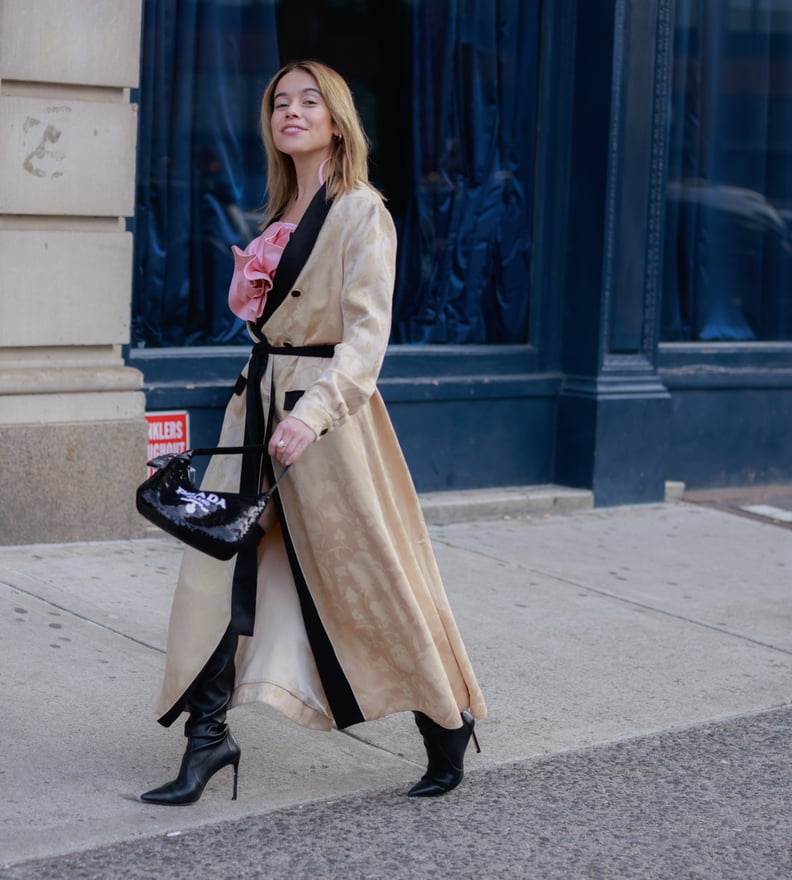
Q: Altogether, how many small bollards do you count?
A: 0